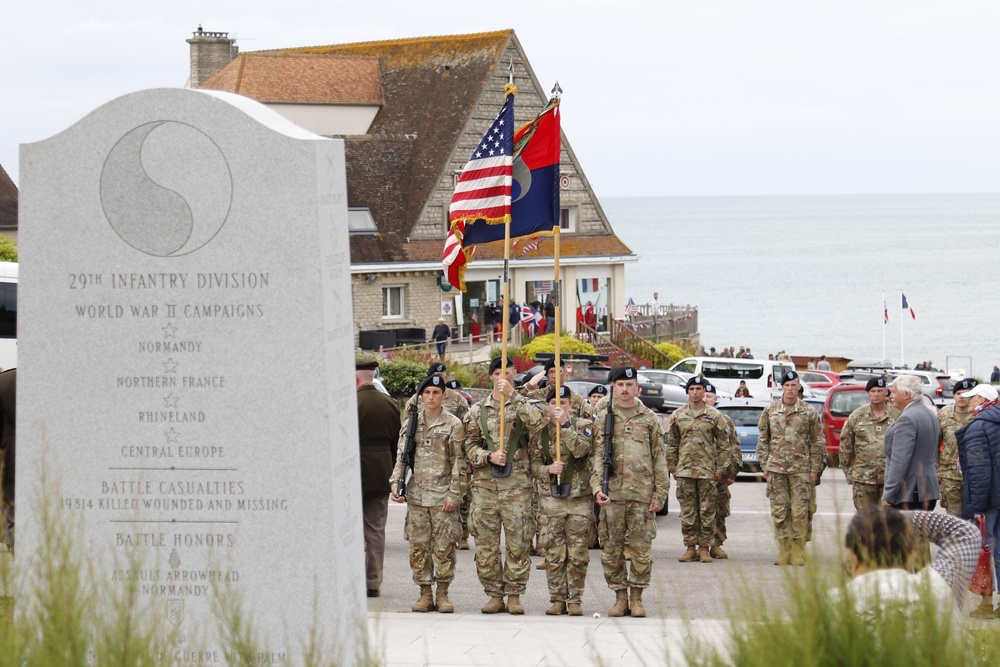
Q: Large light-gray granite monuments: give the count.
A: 1